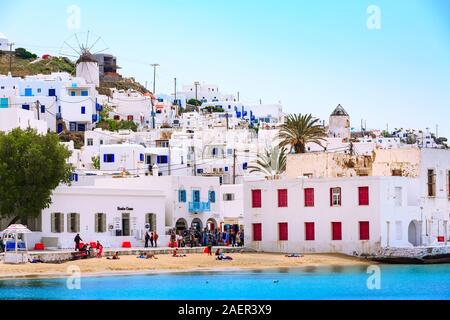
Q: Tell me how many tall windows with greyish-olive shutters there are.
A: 4